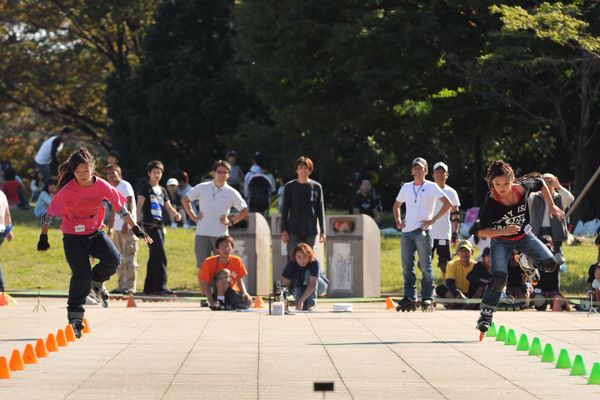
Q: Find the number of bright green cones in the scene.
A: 9